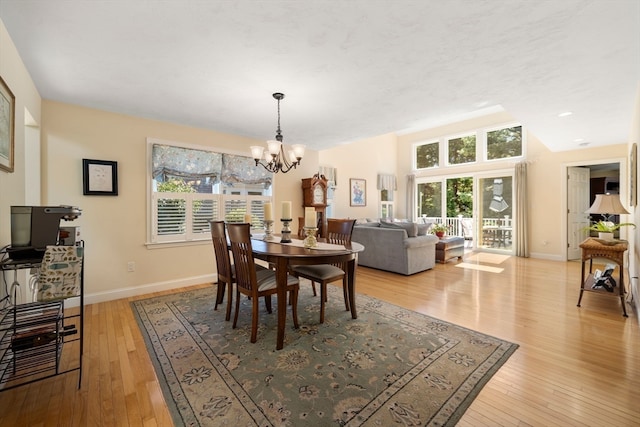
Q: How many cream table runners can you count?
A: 1